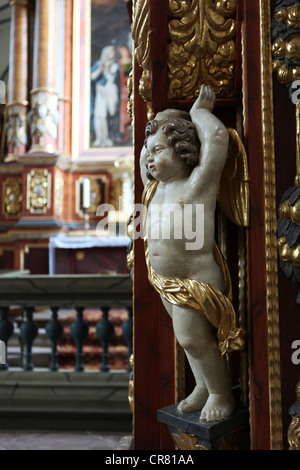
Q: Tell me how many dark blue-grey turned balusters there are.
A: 6